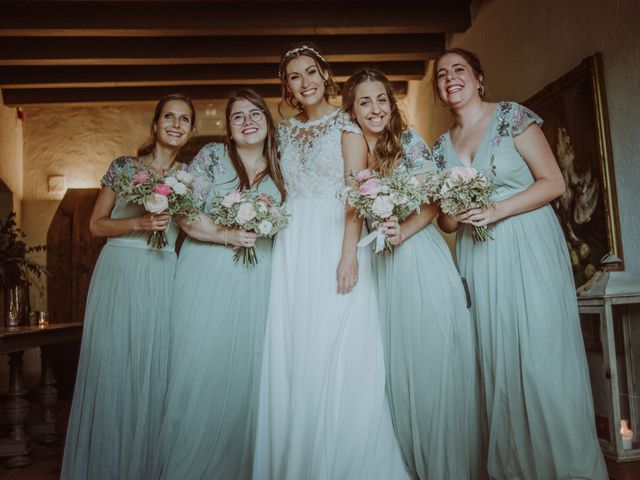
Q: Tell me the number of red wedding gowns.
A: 0